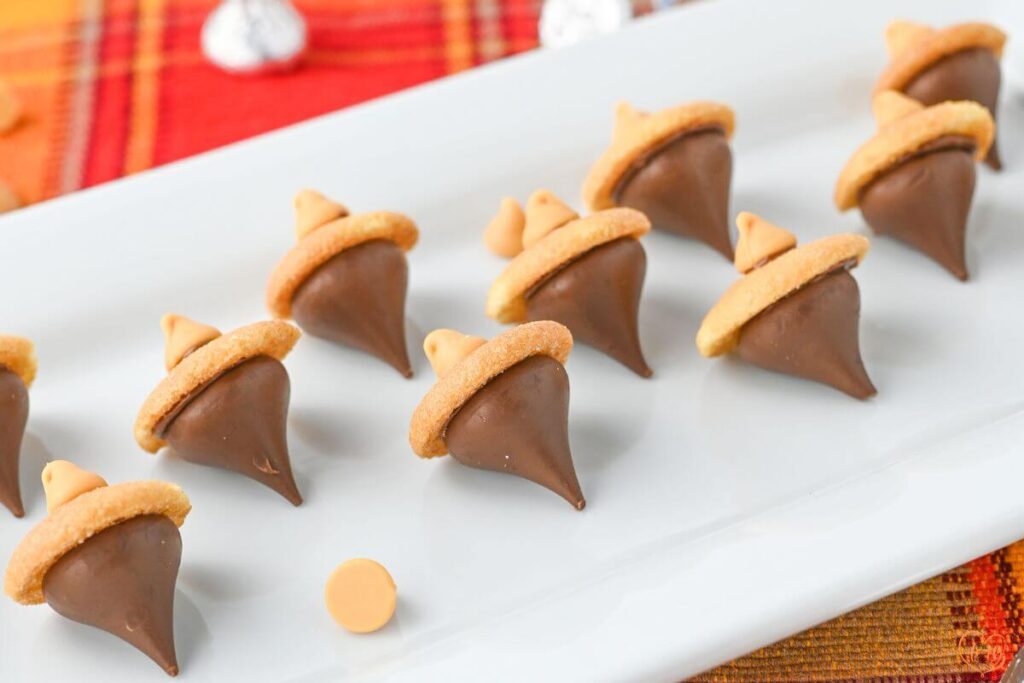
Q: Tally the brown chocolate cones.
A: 10